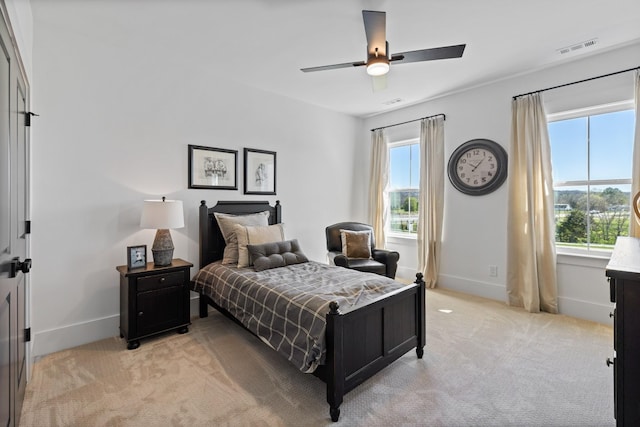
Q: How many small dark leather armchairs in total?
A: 1